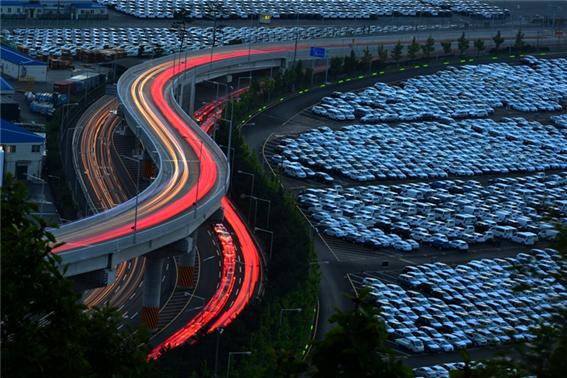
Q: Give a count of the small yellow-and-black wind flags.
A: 0